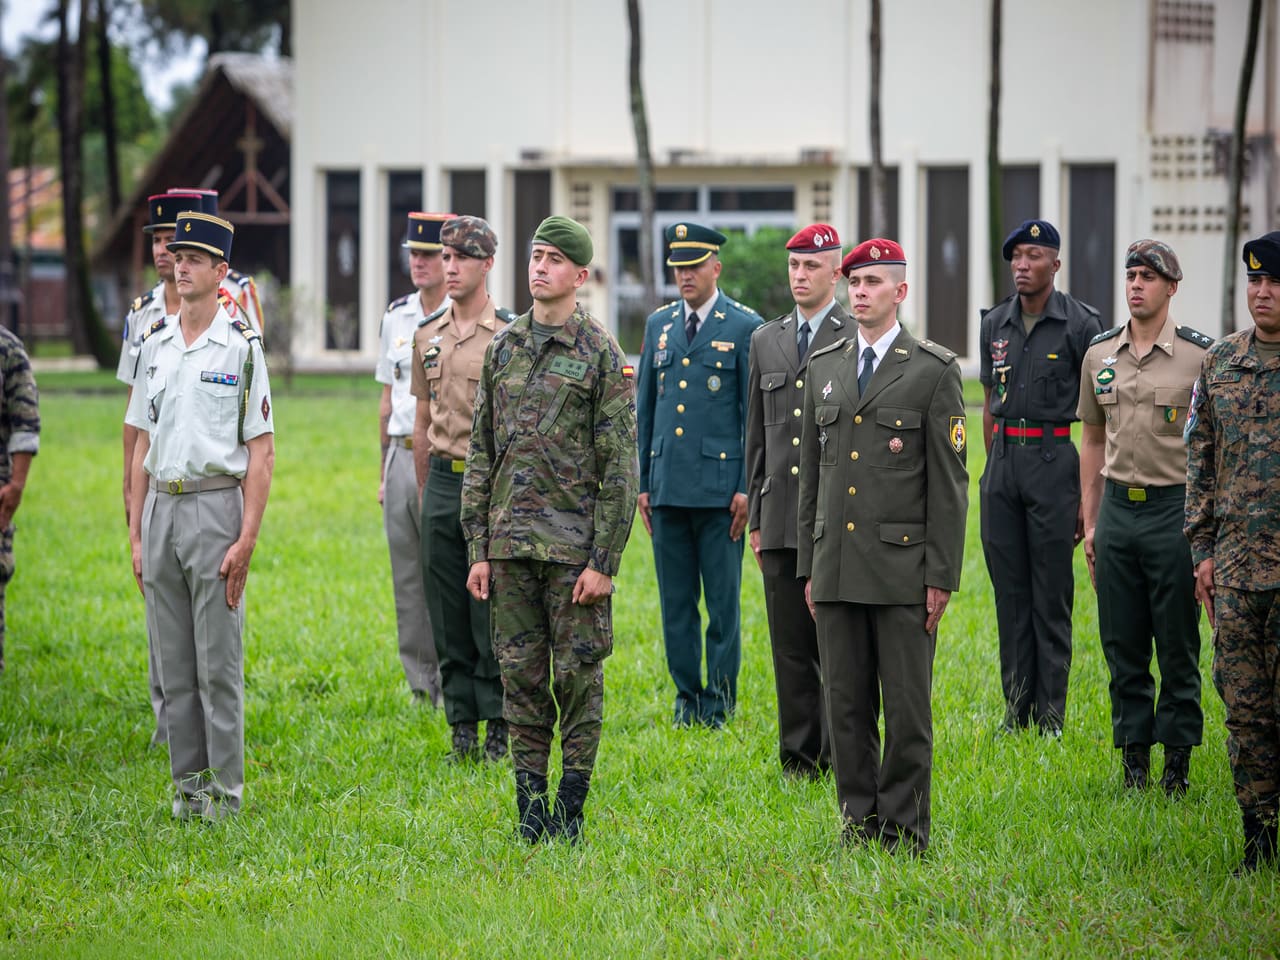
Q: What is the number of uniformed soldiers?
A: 13